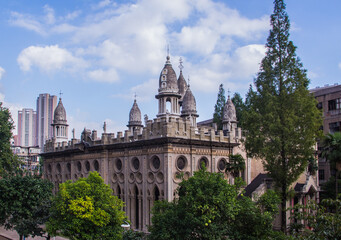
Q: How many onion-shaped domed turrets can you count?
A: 6